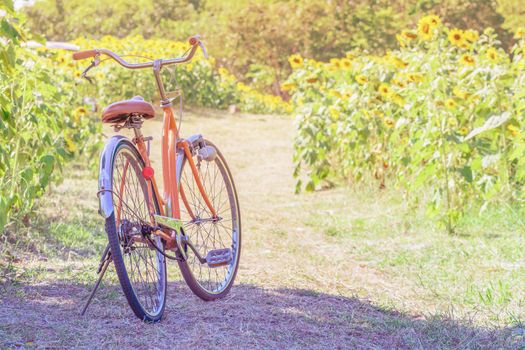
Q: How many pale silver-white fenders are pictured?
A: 2